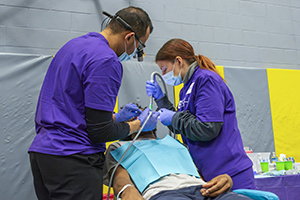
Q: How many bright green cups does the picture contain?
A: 3